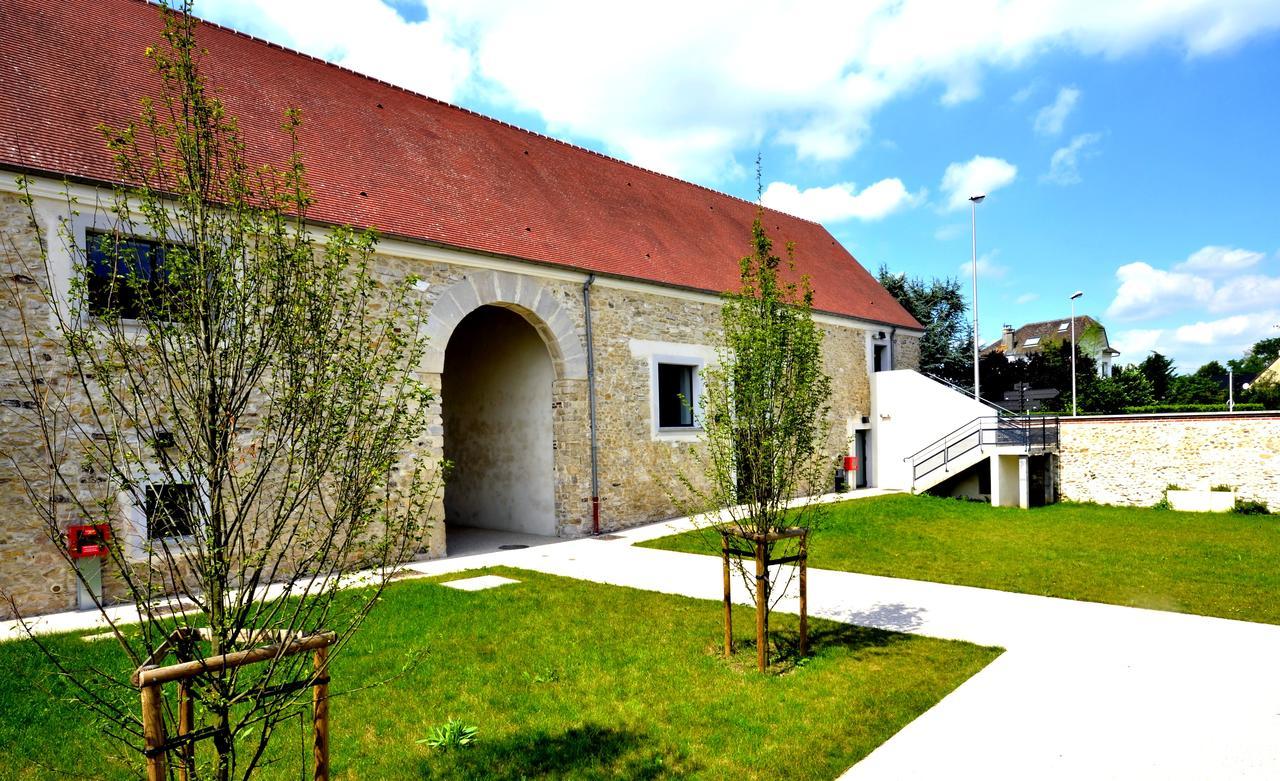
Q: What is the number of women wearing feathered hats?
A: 0